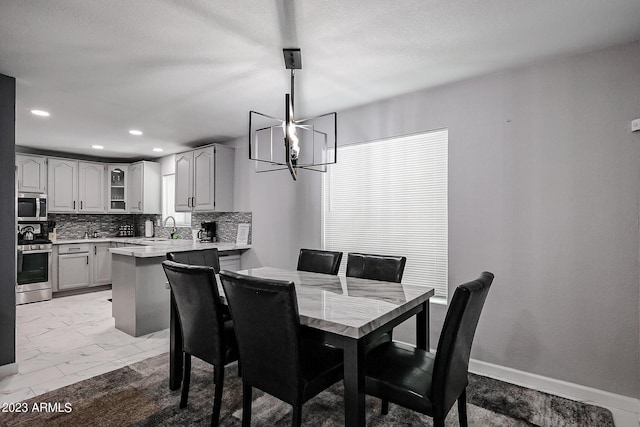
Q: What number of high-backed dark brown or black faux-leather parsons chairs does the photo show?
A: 6